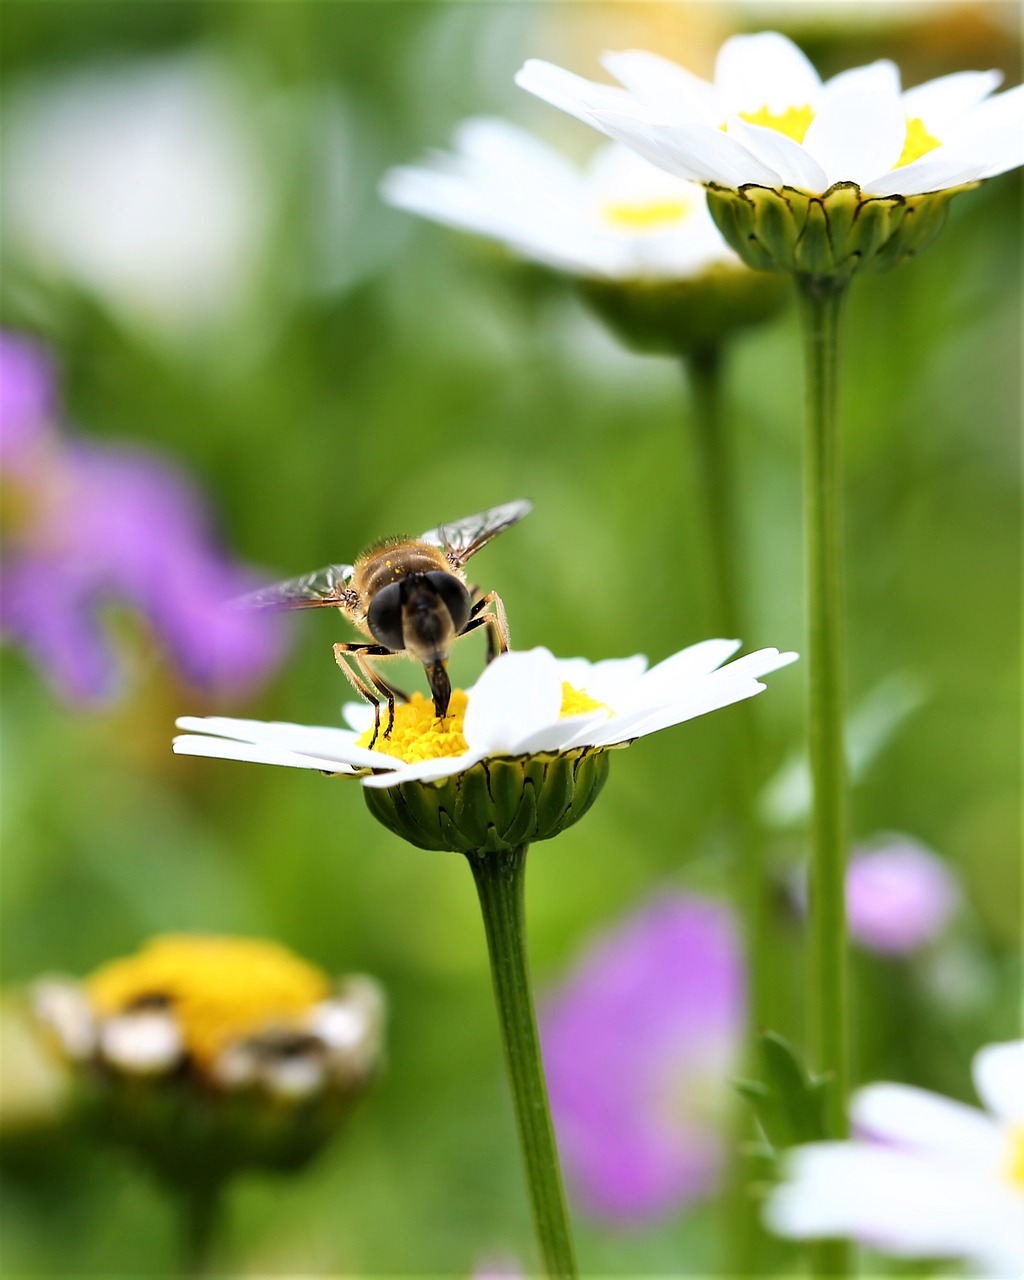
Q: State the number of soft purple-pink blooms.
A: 3